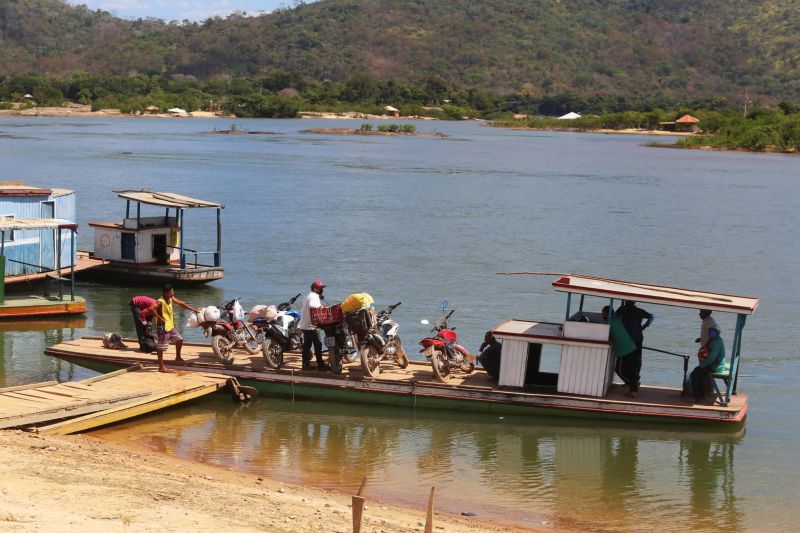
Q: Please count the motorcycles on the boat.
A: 5